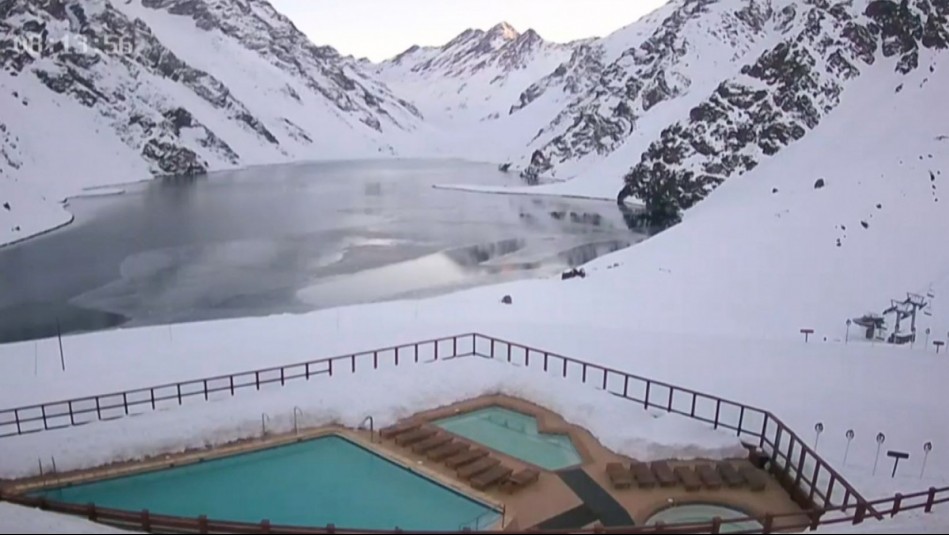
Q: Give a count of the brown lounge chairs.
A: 15